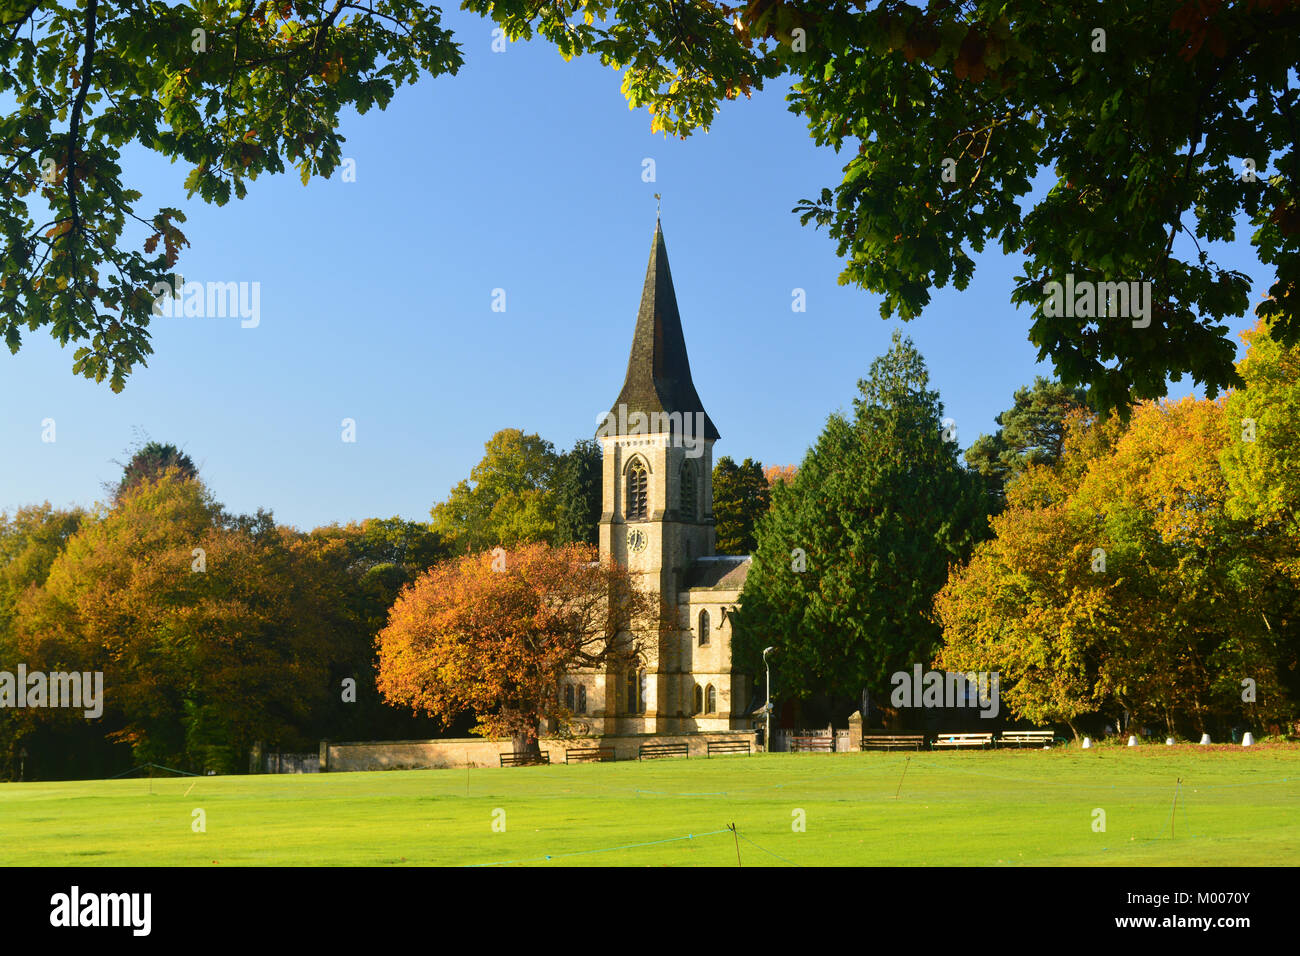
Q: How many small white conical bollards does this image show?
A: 5